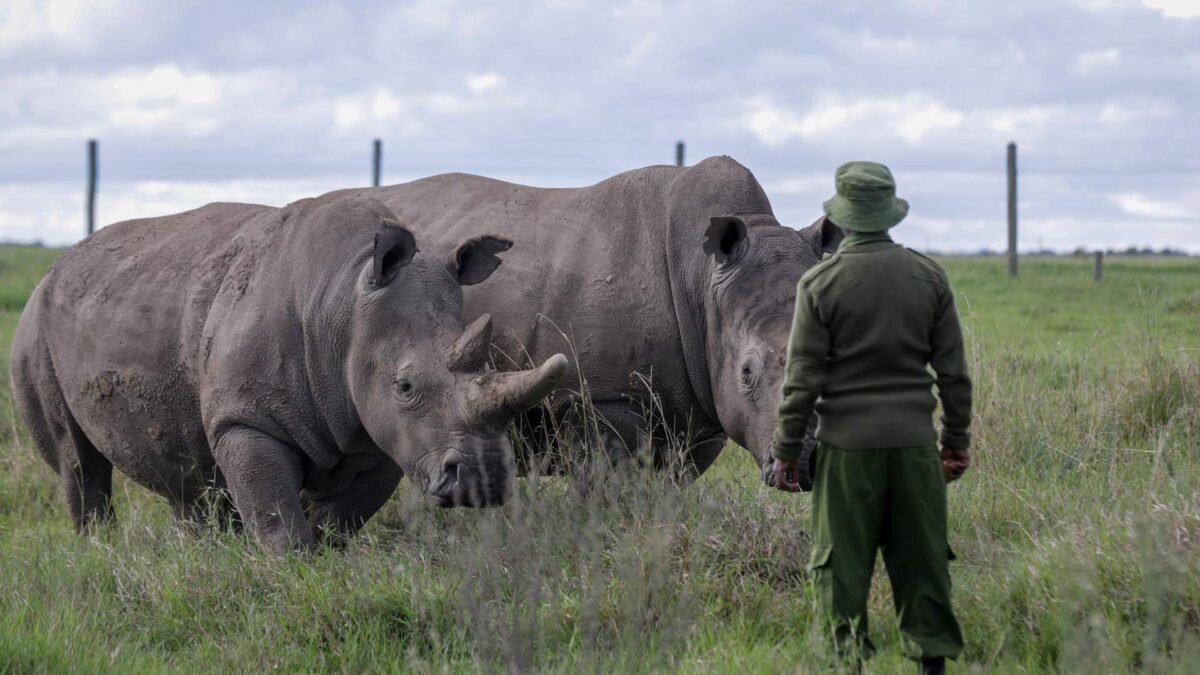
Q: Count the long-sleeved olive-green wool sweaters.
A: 1